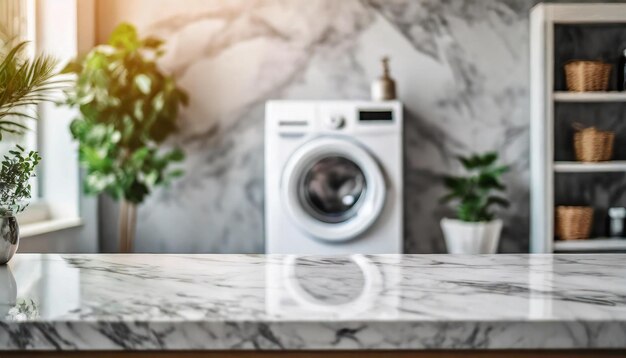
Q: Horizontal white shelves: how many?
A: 3